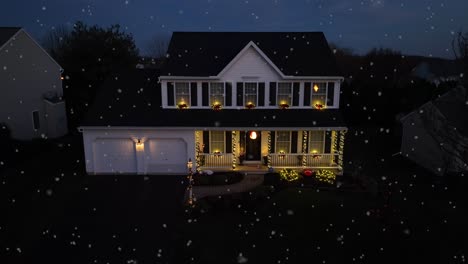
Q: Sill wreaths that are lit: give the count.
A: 8